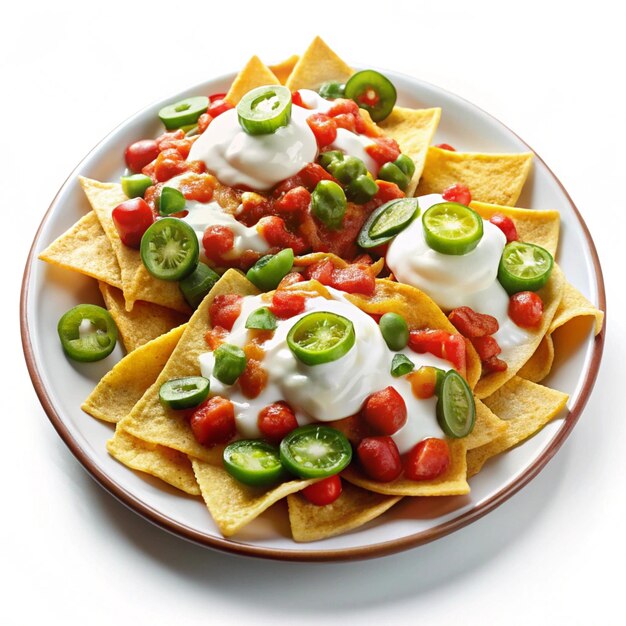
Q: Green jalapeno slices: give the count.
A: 13